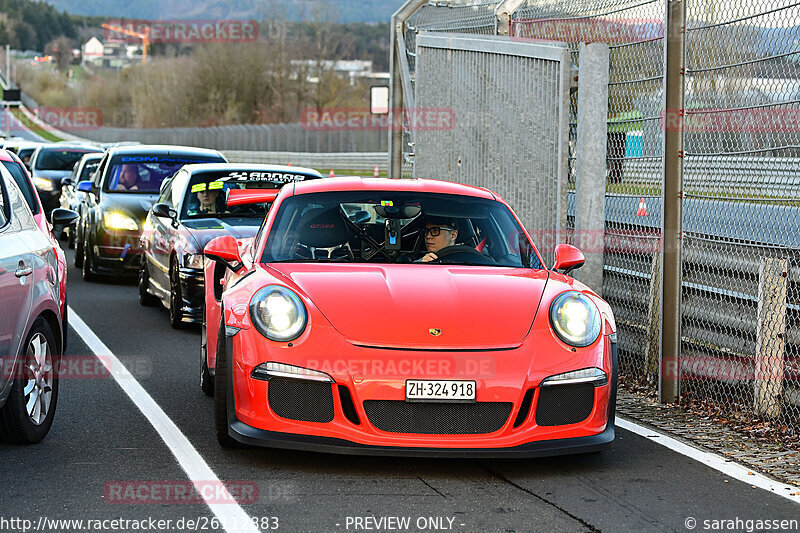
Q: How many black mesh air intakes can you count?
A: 3